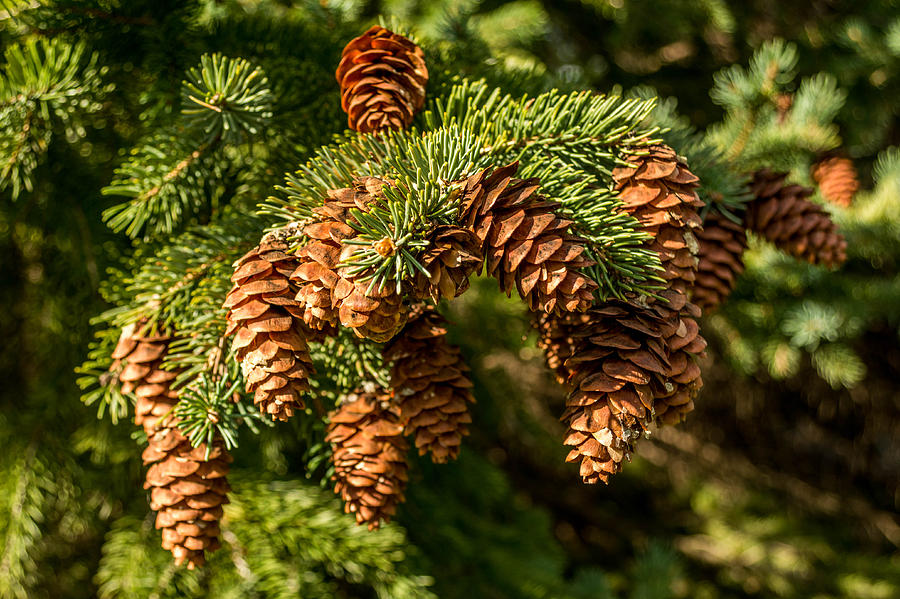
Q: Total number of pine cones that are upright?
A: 1